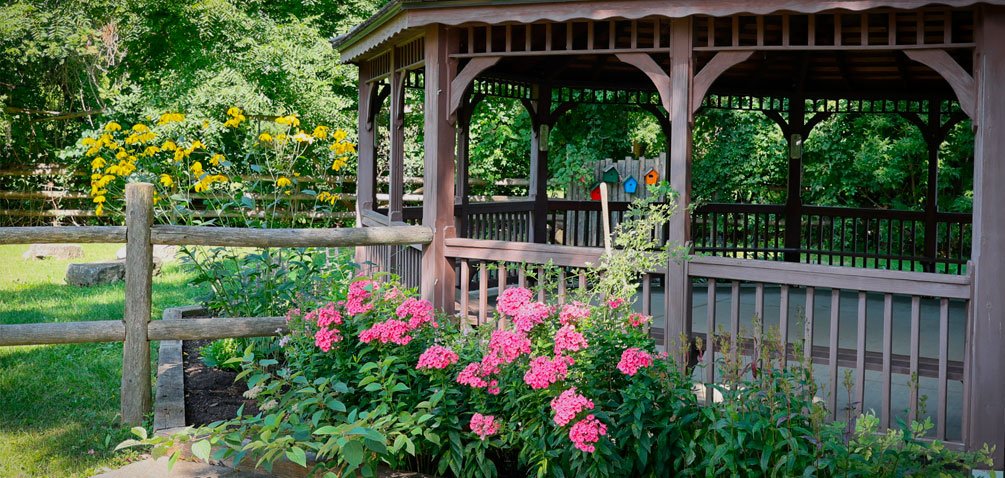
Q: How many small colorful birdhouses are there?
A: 4